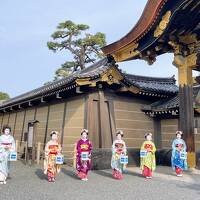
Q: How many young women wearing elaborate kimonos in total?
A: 6